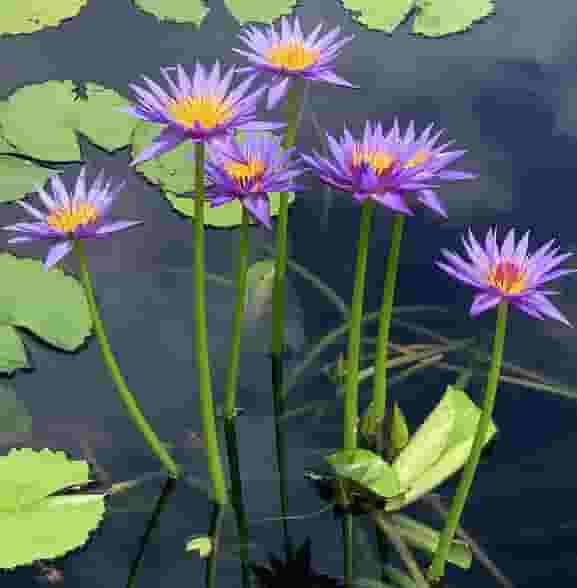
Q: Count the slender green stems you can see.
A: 7